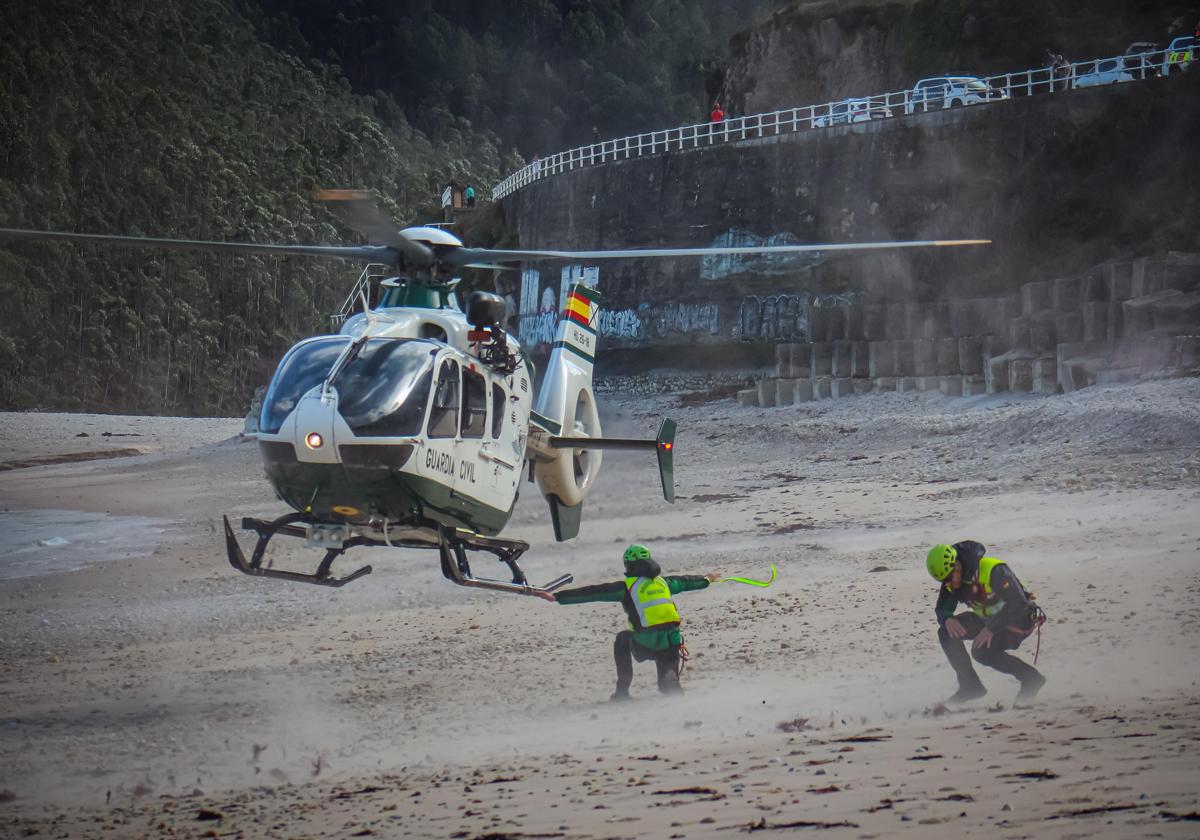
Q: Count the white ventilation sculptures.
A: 0